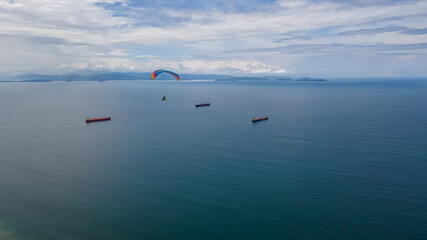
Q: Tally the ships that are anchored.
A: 3